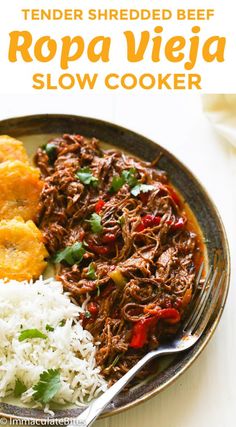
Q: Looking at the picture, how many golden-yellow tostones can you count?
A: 3